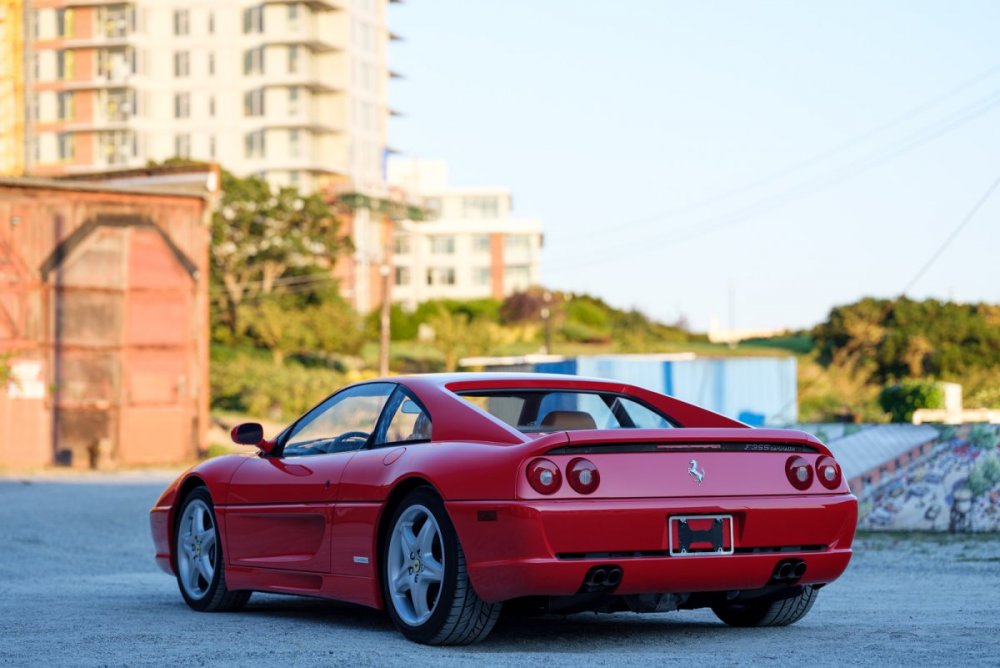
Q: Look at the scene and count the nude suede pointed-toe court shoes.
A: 0